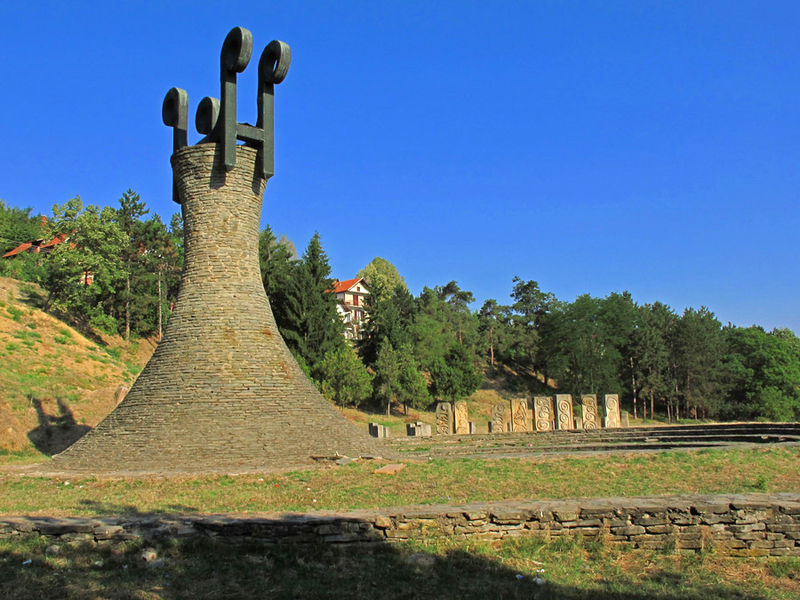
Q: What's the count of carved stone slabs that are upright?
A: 8